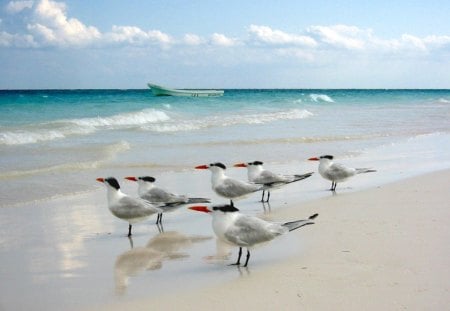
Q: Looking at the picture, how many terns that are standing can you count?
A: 6